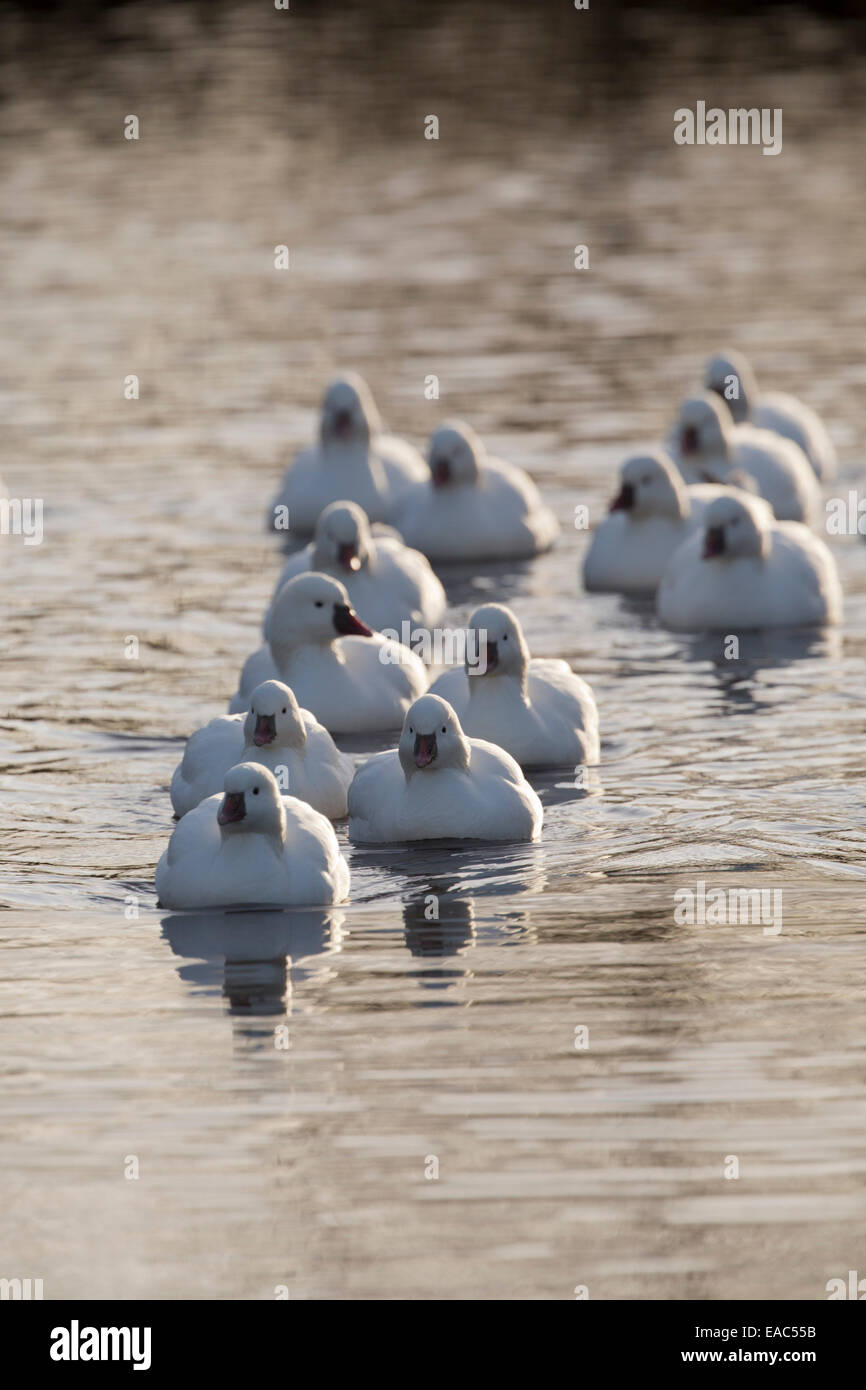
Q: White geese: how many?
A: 12